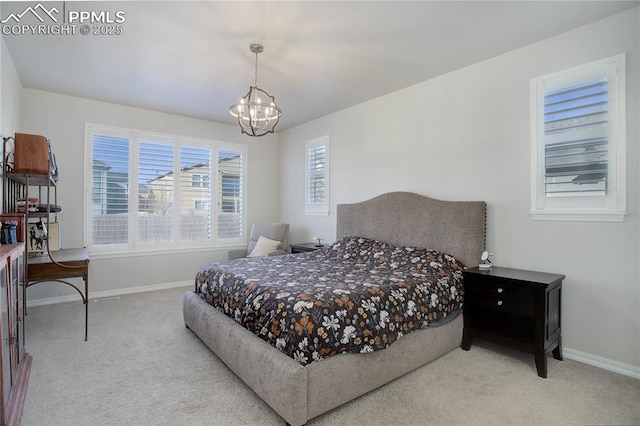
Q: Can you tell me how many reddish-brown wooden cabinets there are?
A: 1